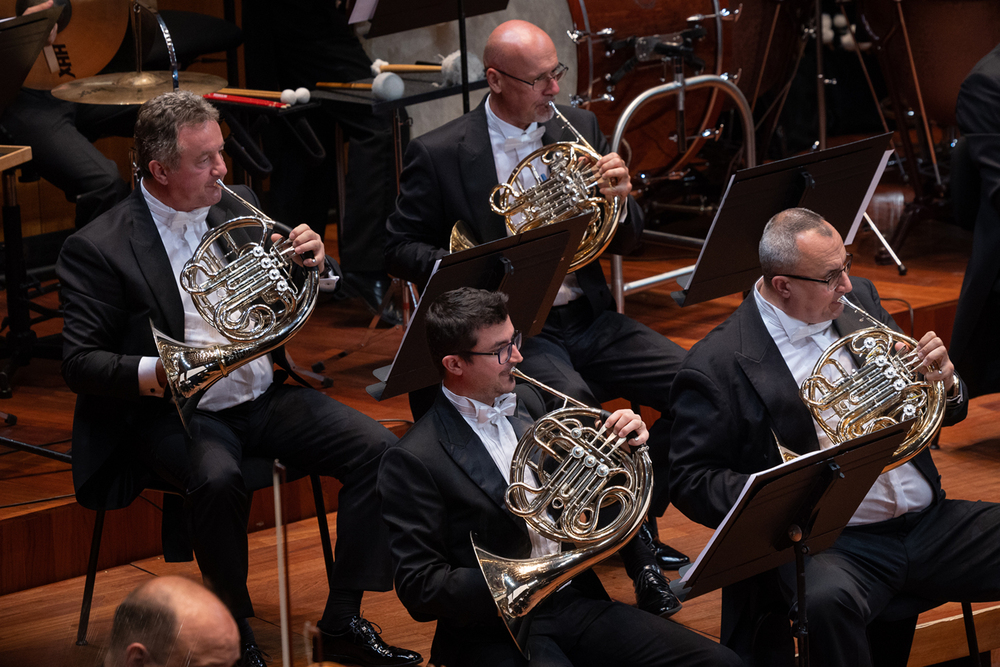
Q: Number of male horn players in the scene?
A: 4